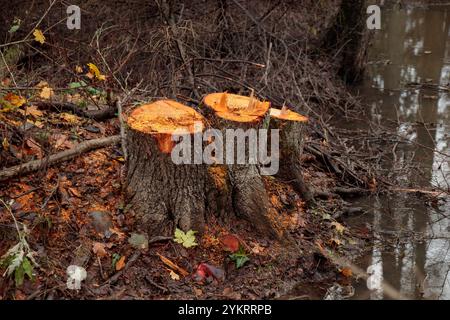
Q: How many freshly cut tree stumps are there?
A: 3